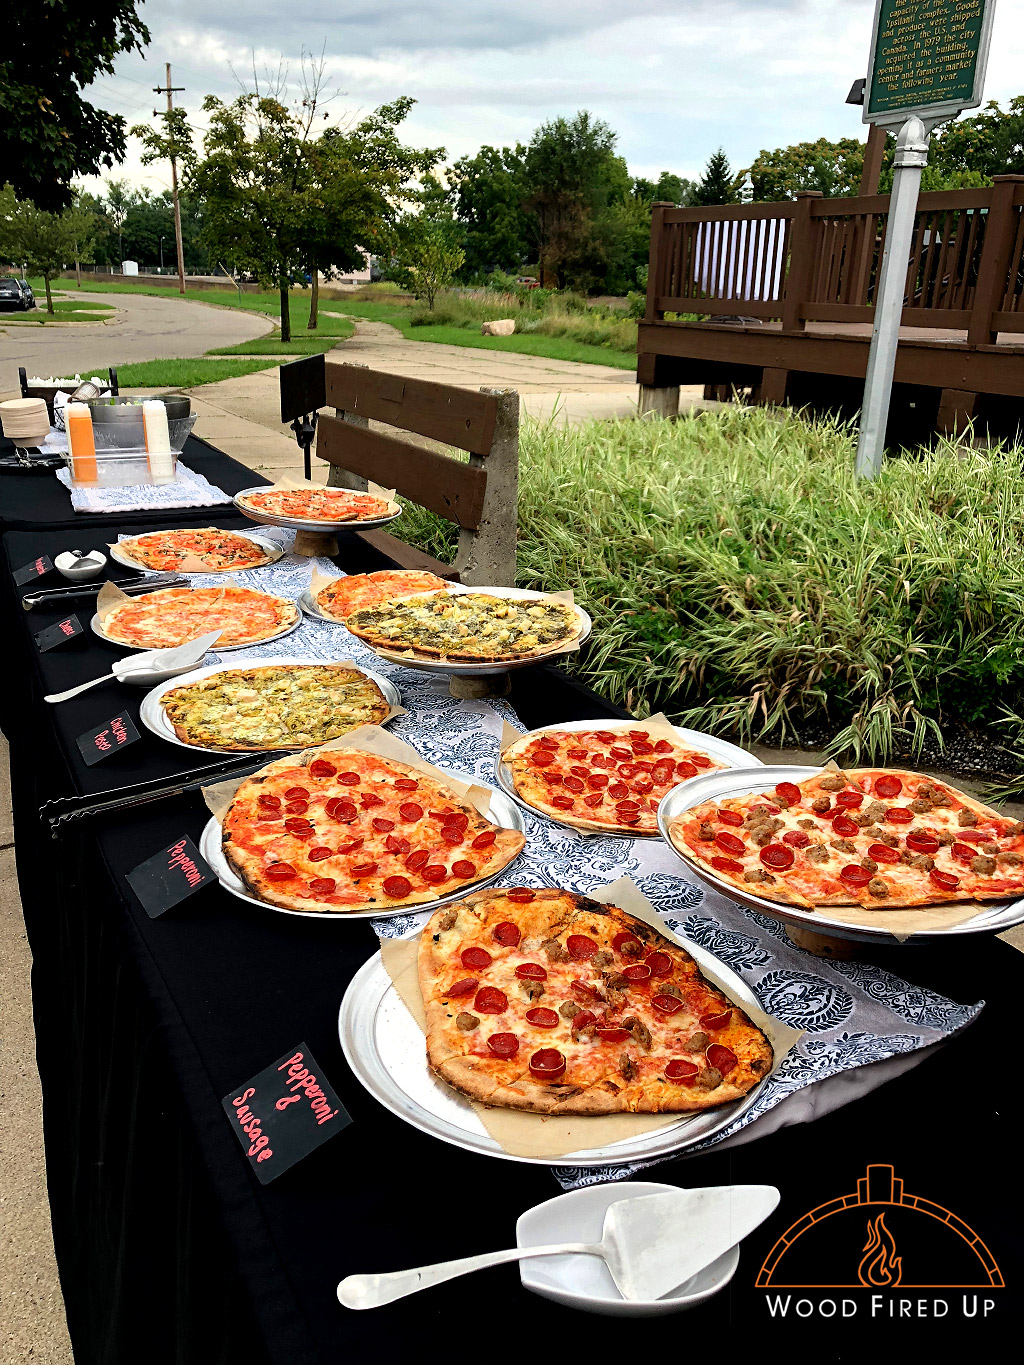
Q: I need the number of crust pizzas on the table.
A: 10